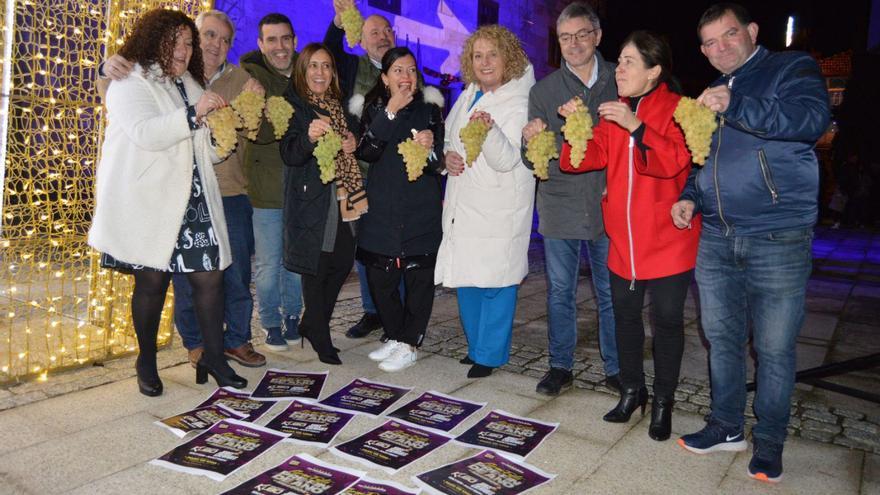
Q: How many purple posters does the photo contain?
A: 12